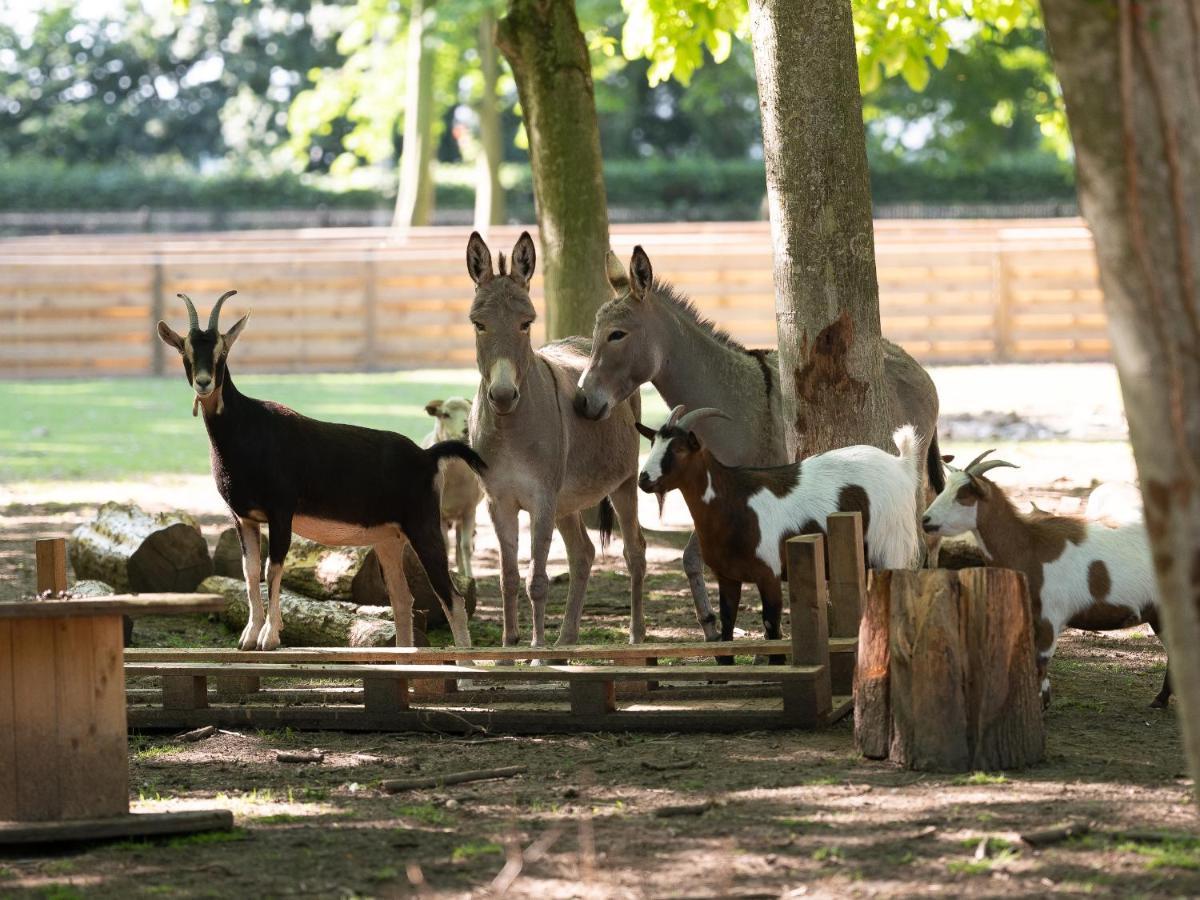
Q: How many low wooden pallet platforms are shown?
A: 1